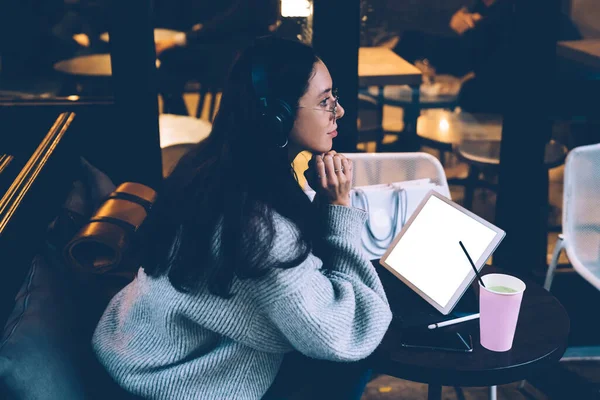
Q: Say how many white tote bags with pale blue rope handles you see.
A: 1